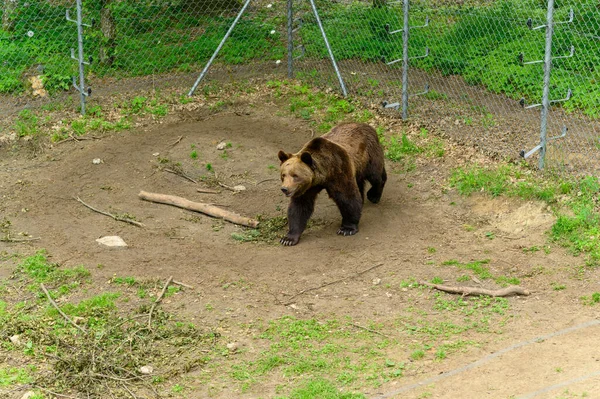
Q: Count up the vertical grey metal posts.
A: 4